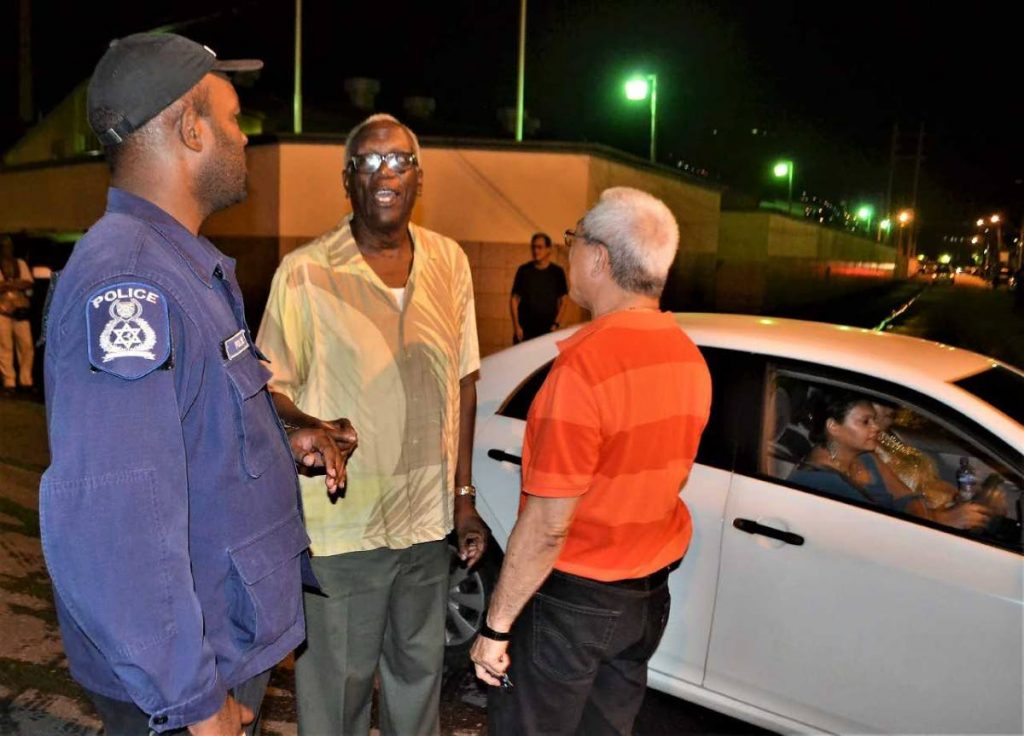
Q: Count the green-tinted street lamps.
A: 4